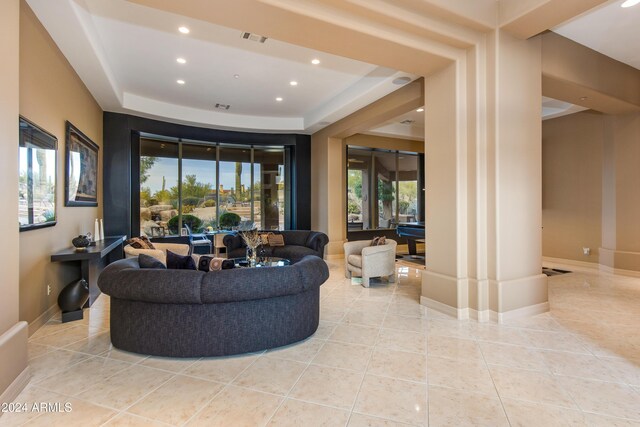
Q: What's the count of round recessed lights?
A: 8